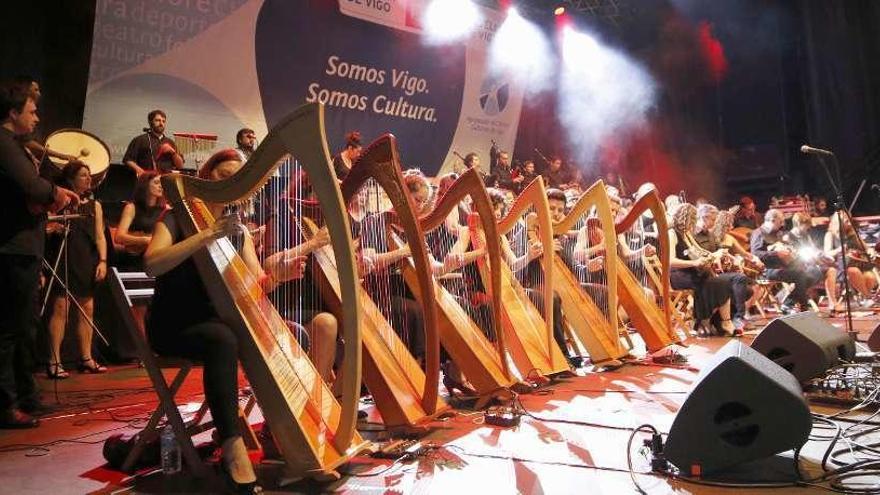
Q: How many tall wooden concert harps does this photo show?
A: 6